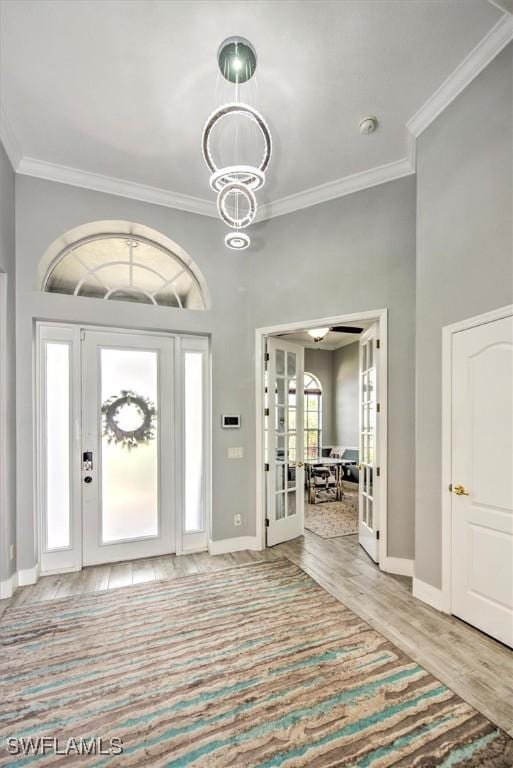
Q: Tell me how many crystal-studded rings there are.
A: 4